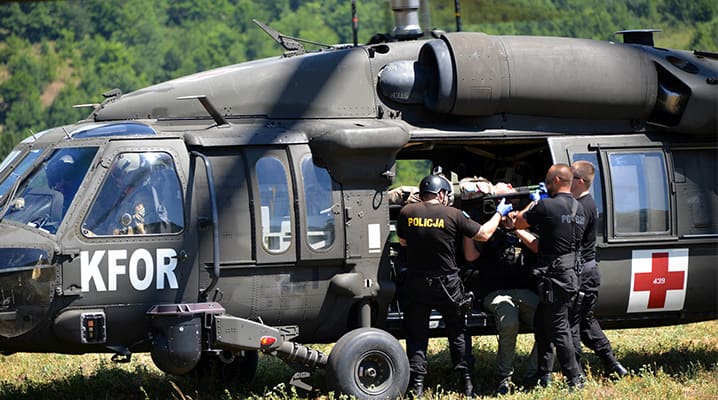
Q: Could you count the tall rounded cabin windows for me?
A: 2